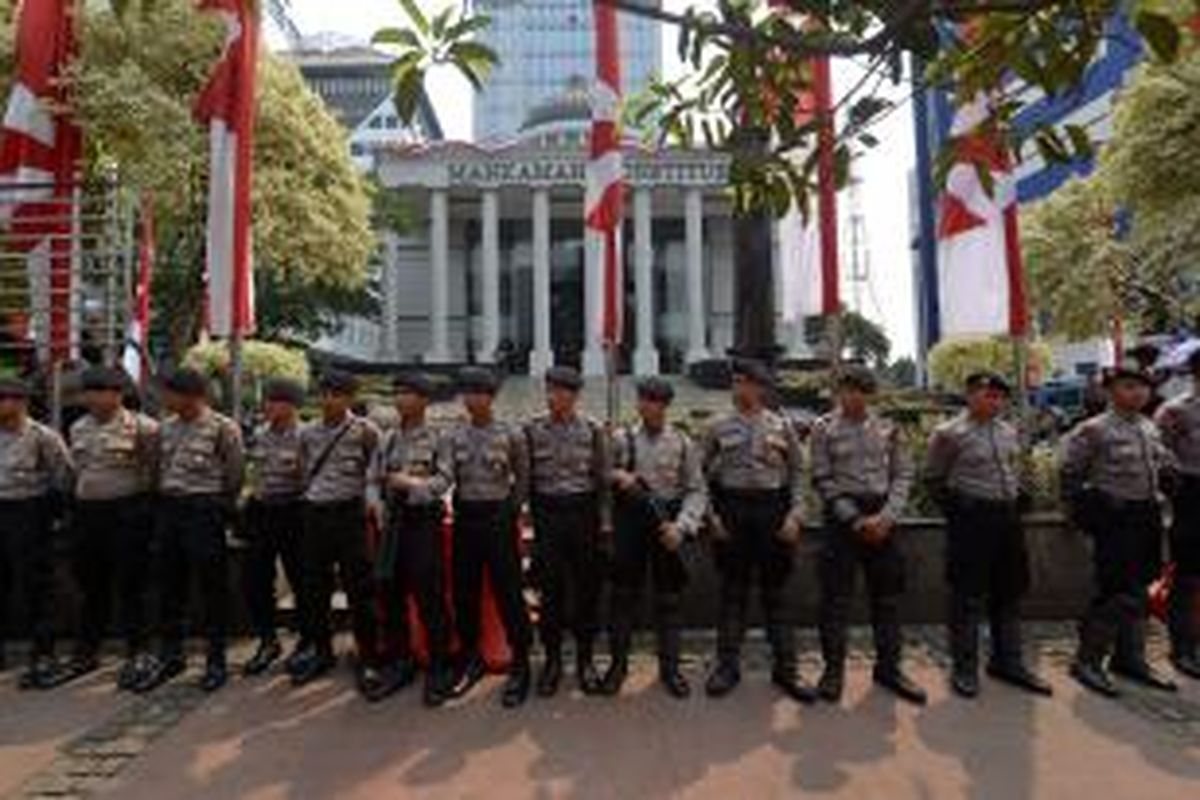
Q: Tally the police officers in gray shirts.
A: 14